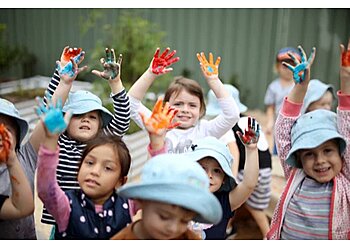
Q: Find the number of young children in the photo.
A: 10